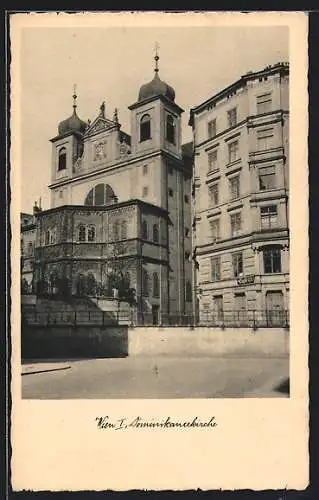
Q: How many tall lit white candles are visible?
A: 0